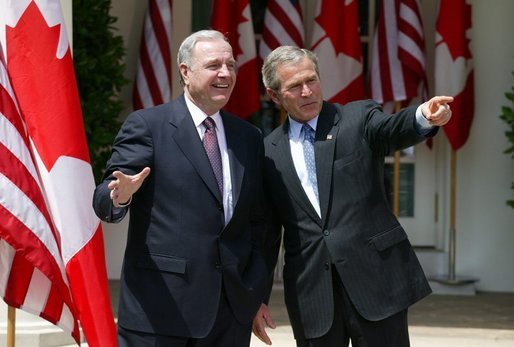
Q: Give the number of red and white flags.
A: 4